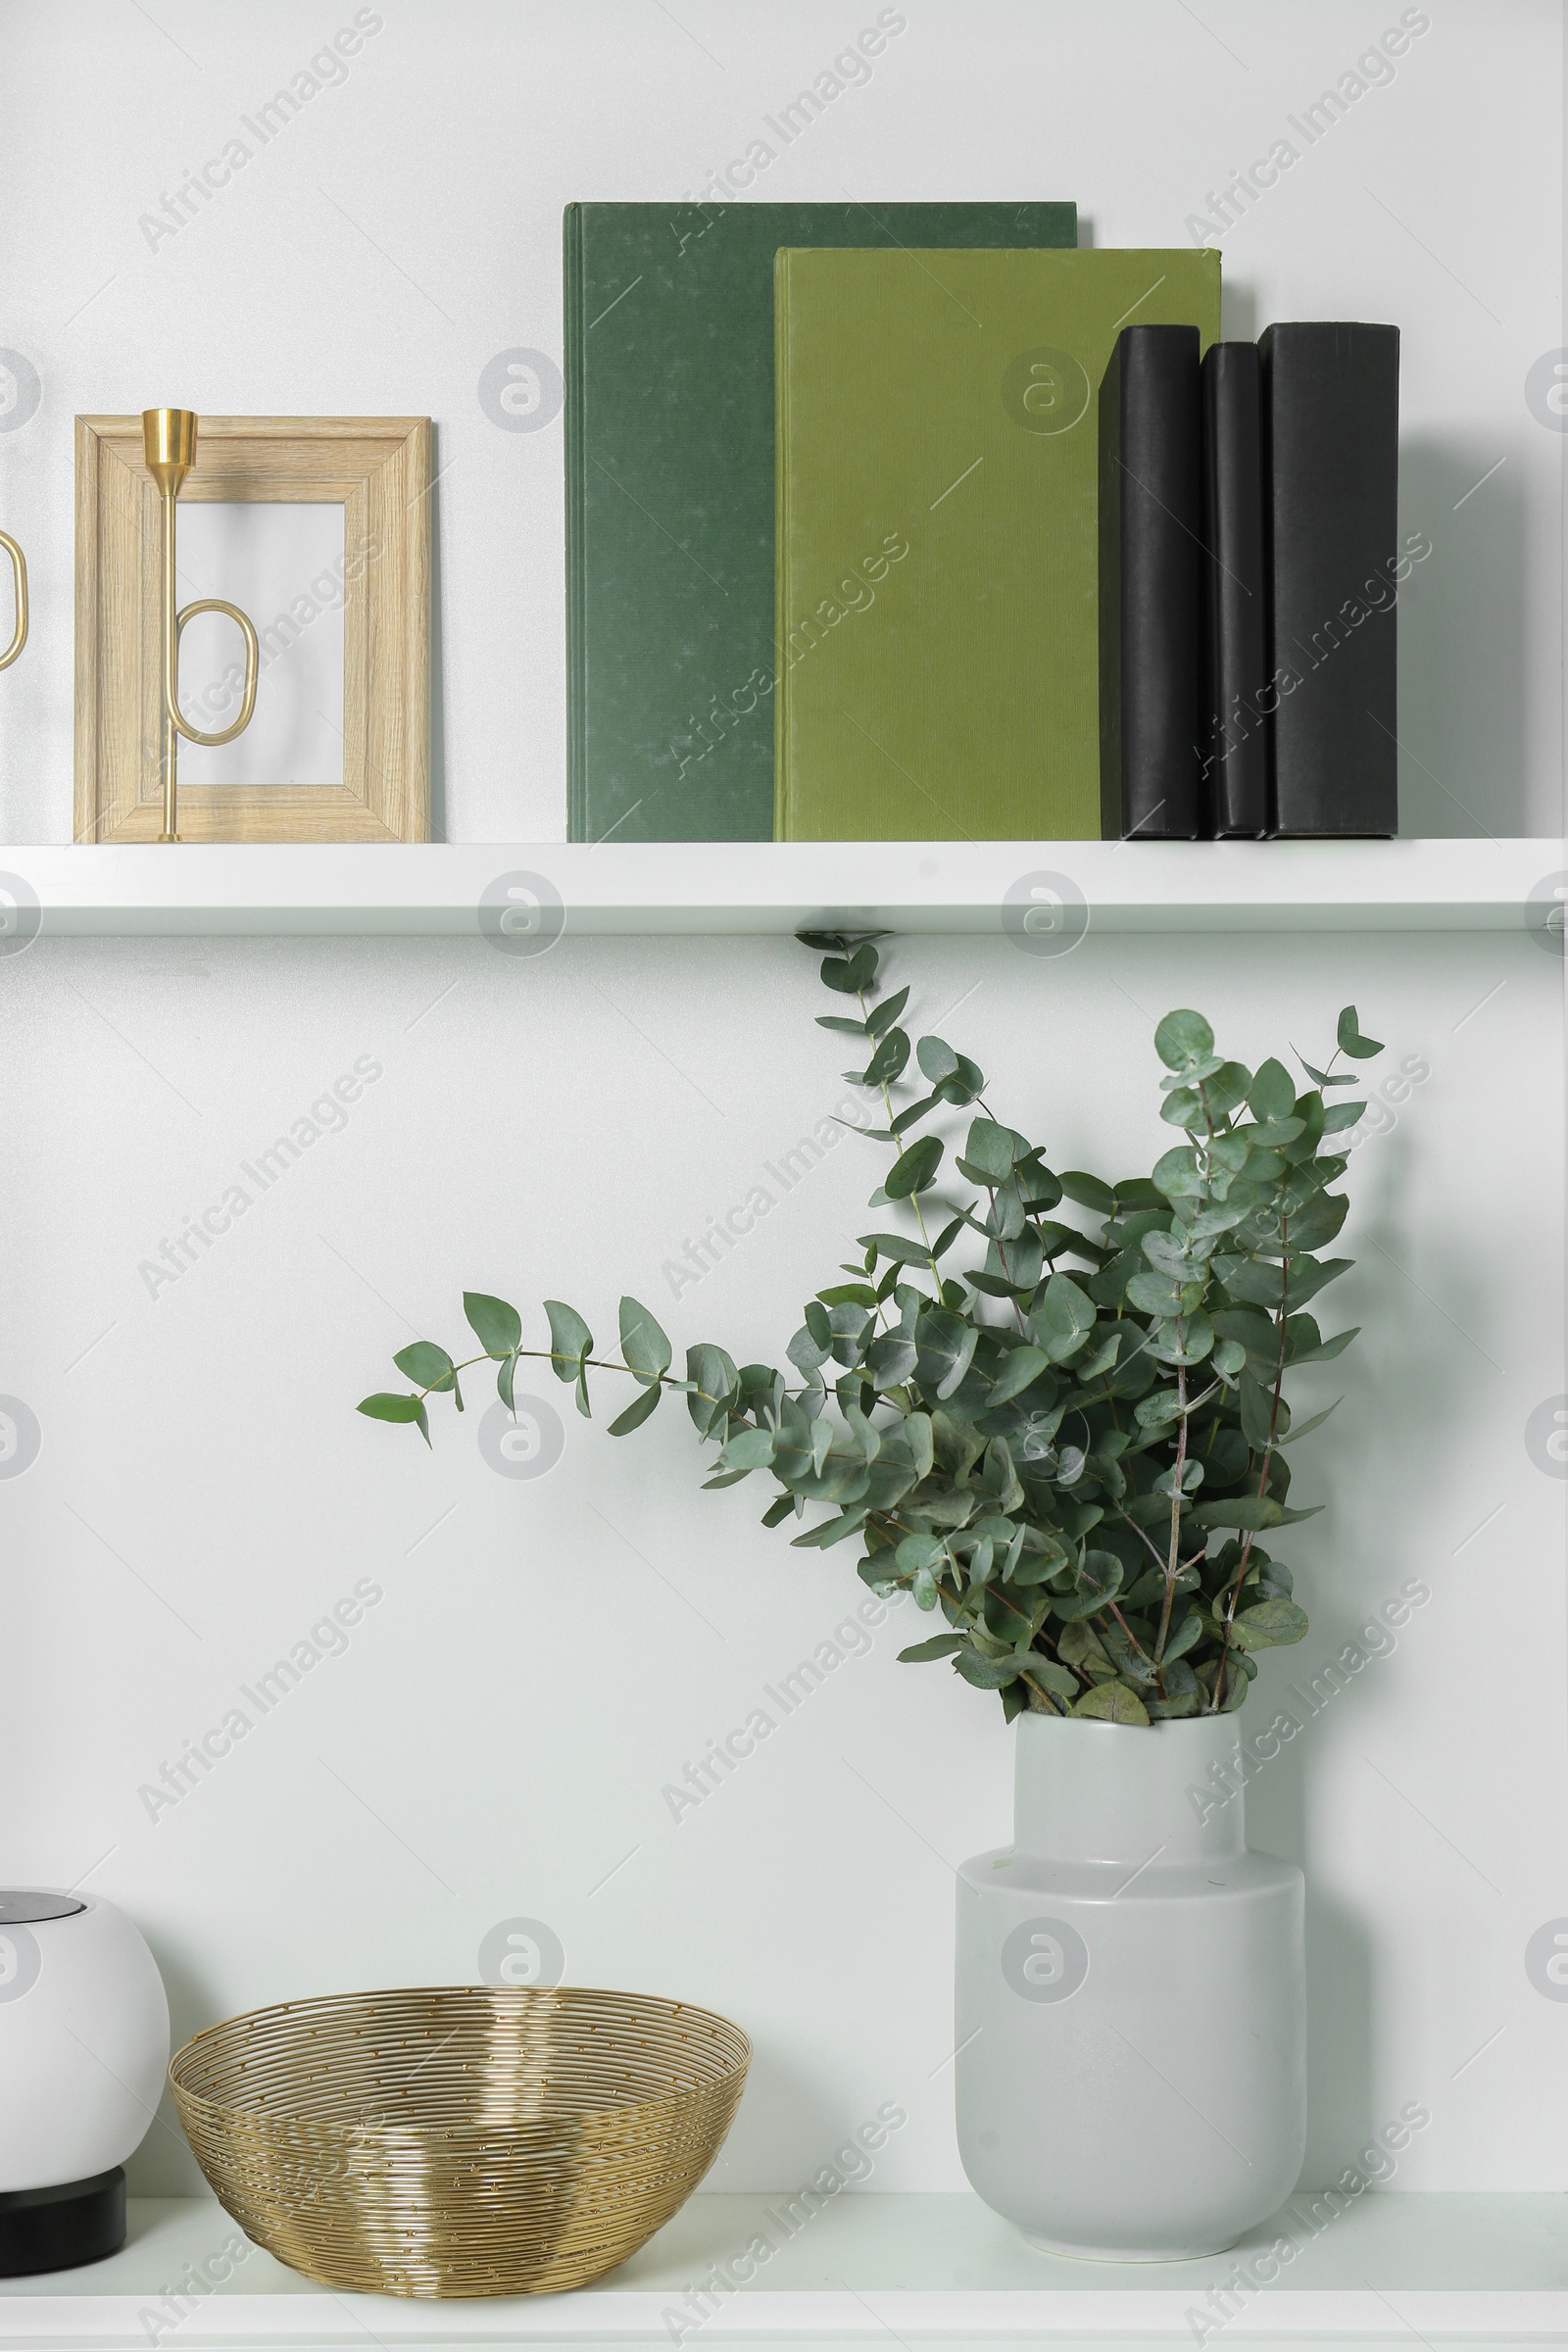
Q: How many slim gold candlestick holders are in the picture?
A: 2